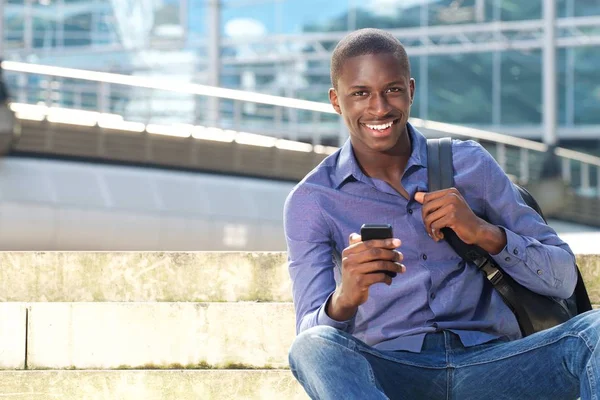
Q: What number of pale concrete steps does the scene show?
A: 3